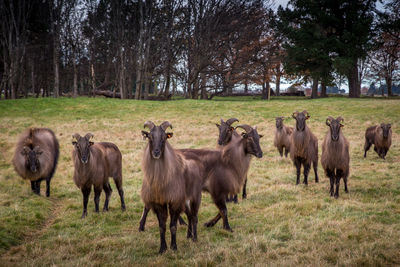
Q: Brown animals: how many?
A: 9